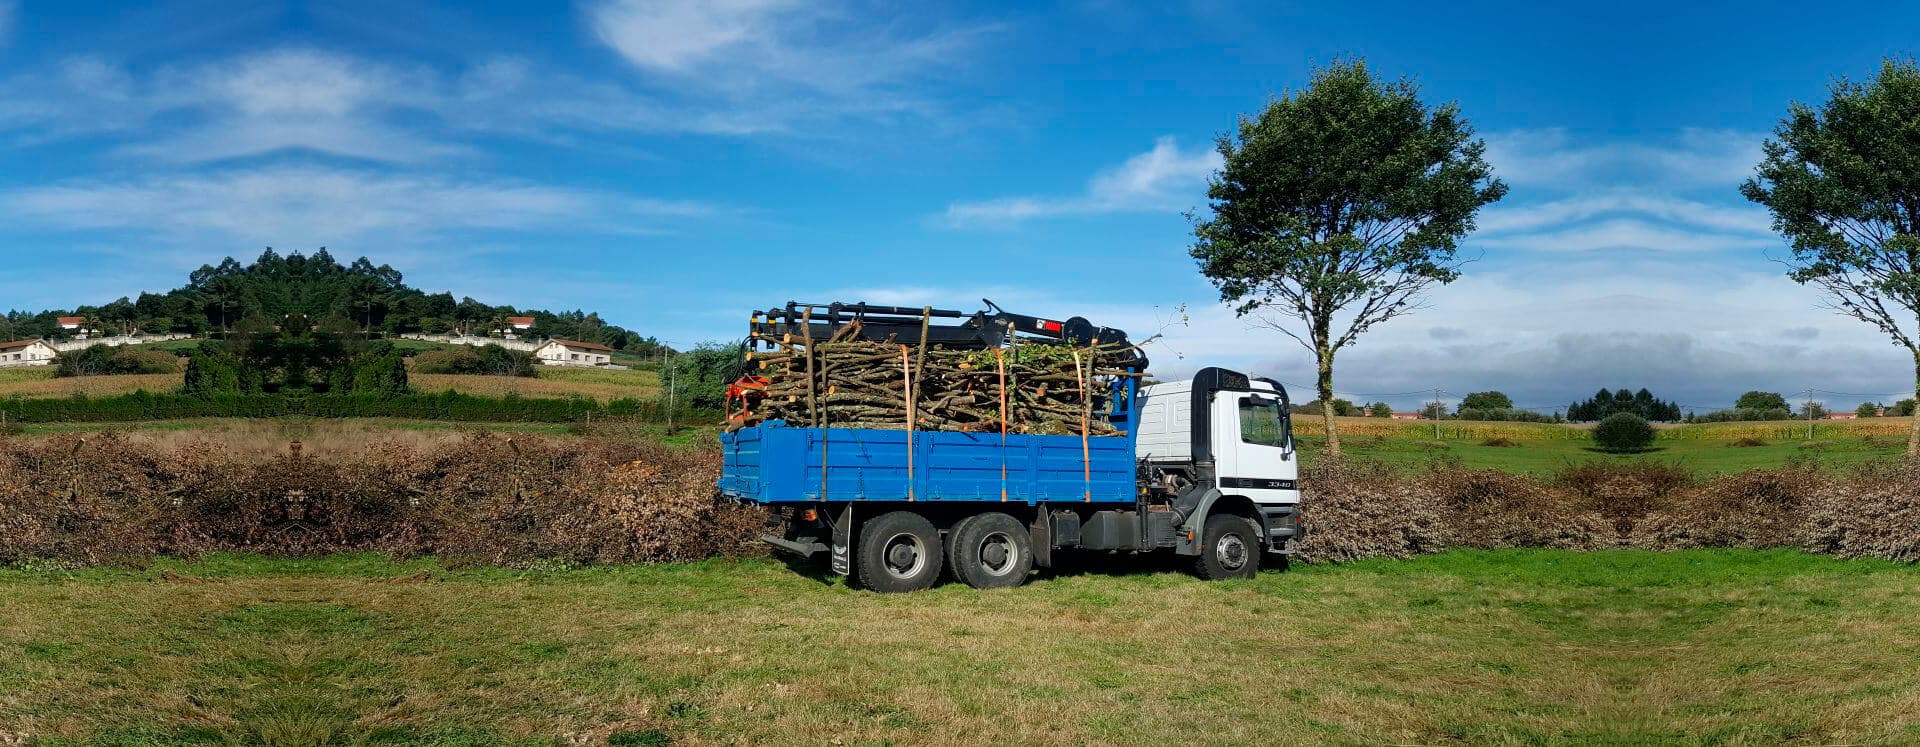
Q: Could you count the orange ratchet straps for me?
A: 3